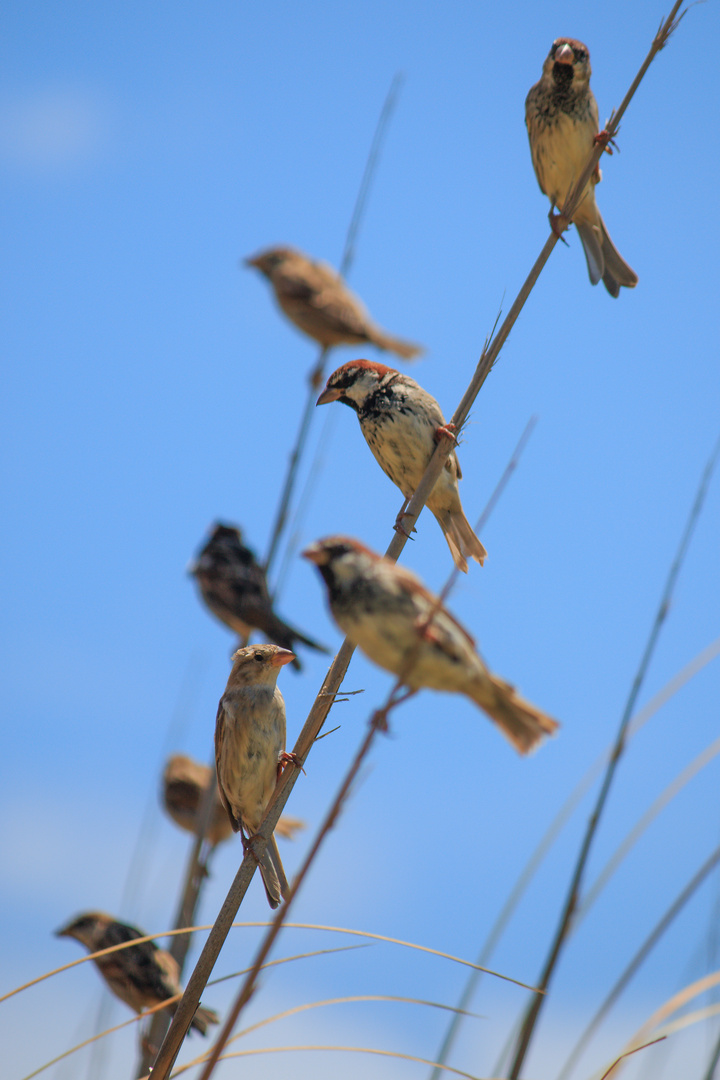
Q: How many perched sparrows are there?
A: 8